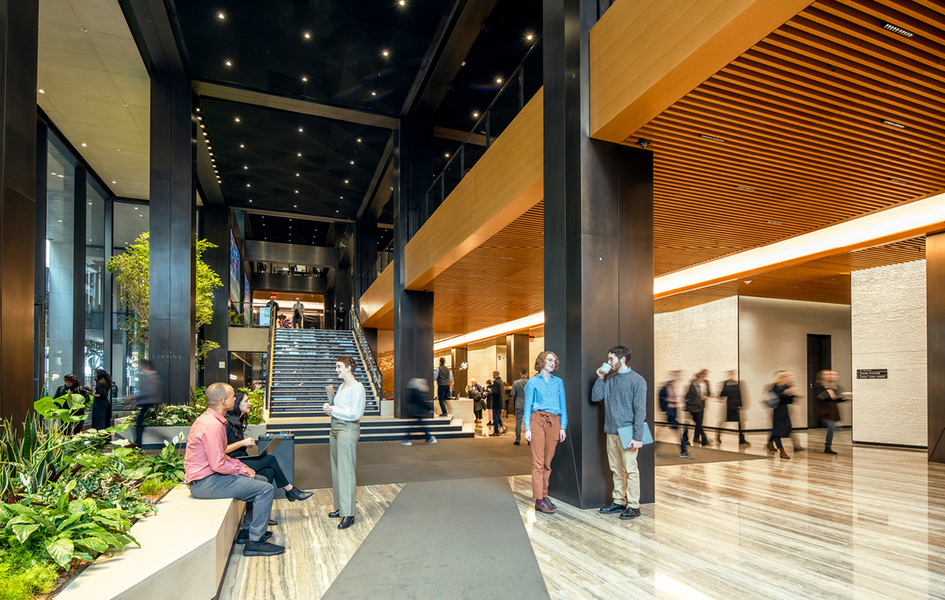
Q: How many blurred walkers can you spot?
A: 7